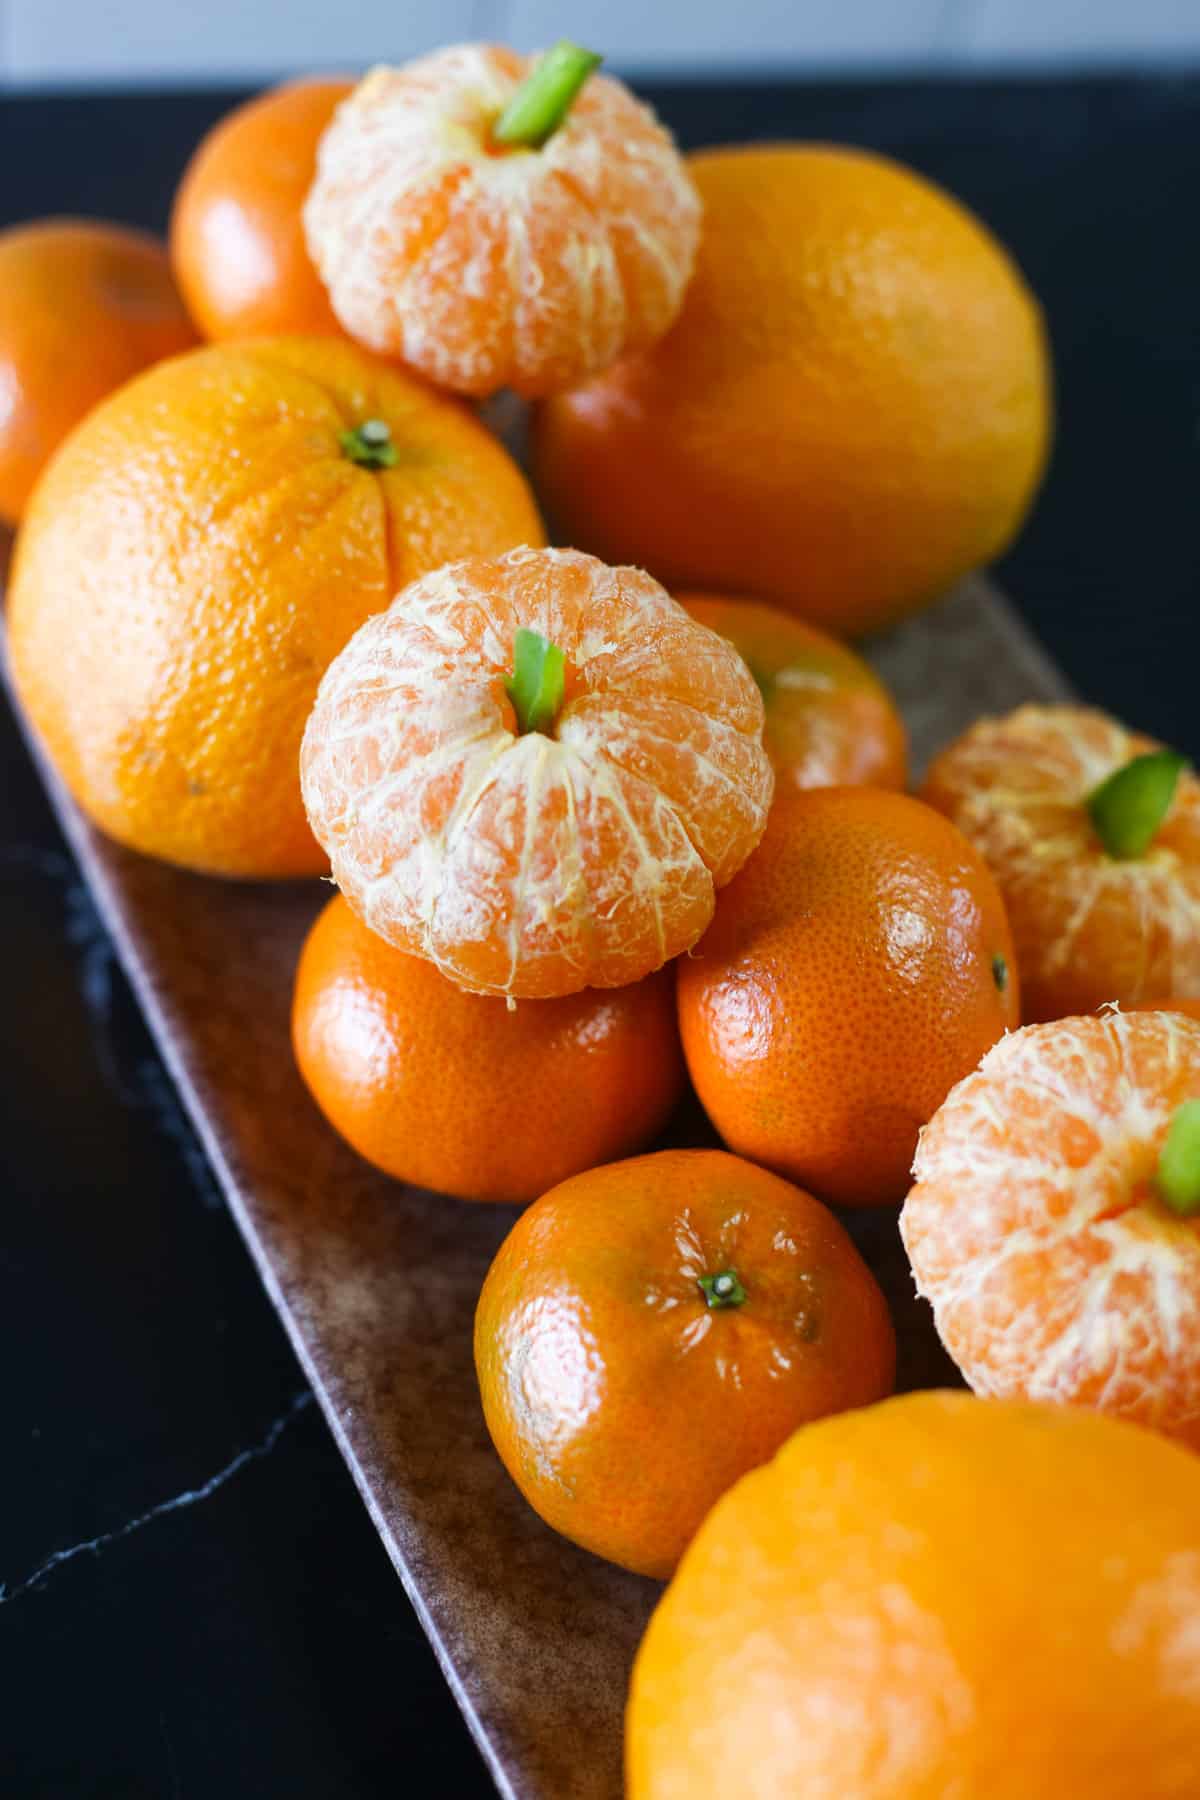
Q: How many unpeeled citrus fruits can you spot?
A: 9